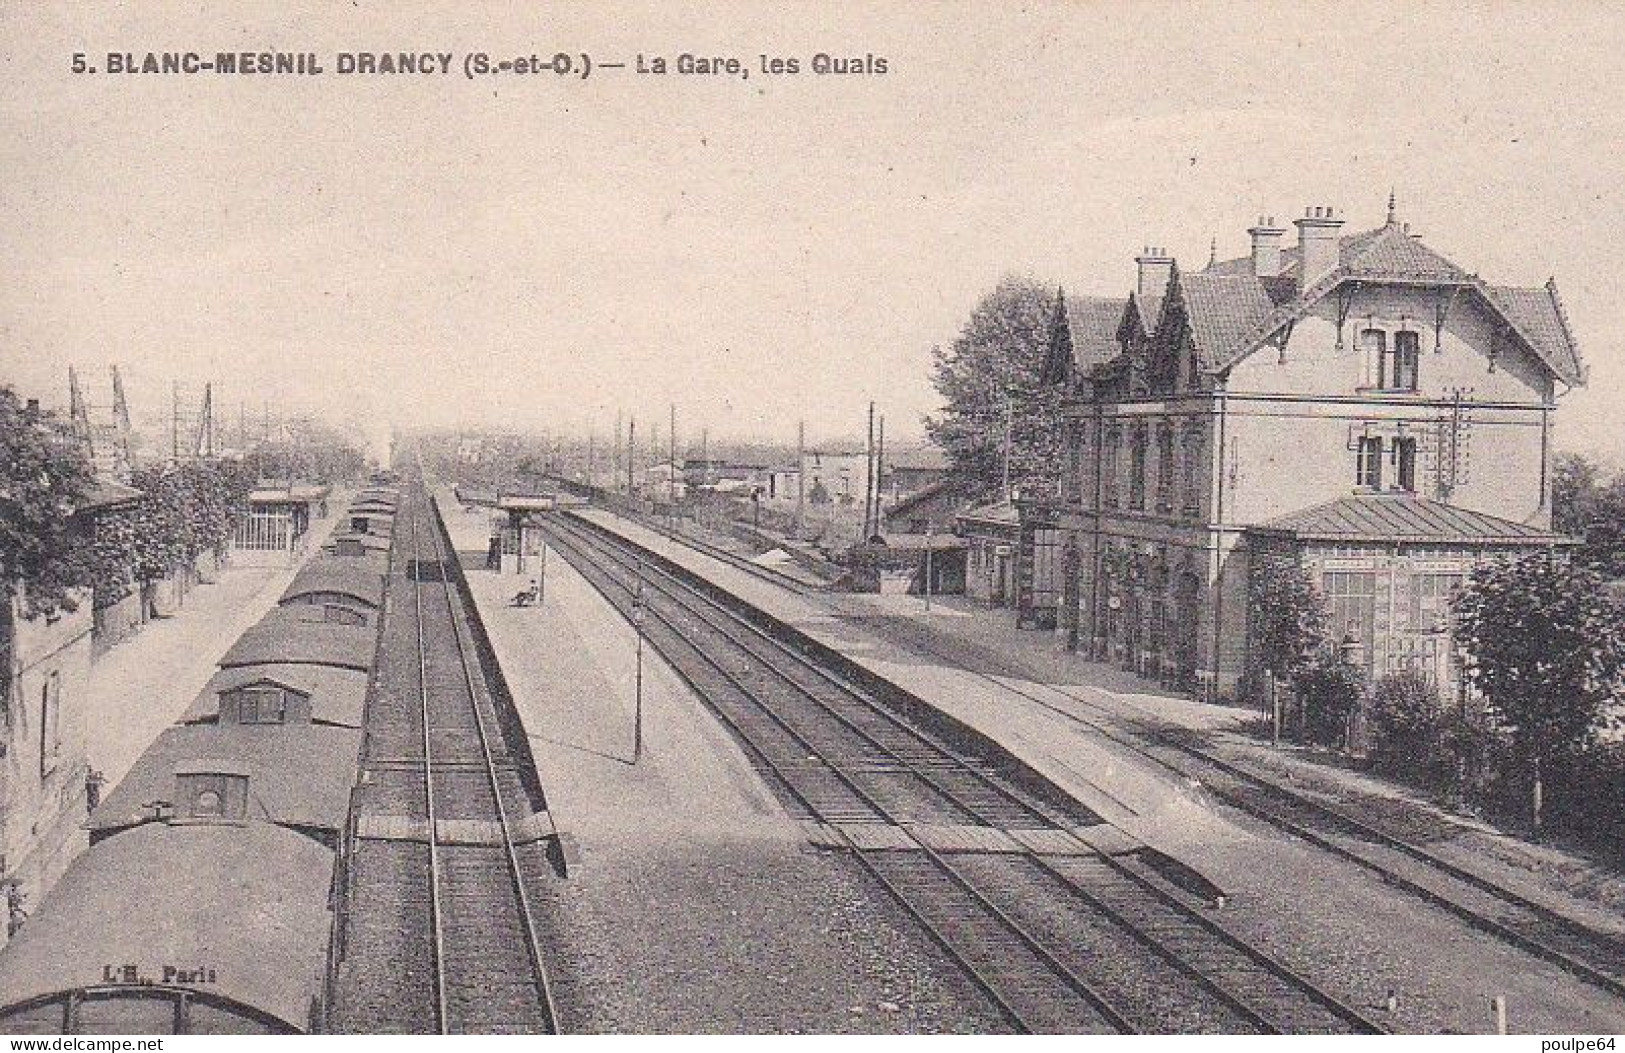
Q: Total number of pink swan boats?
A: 0